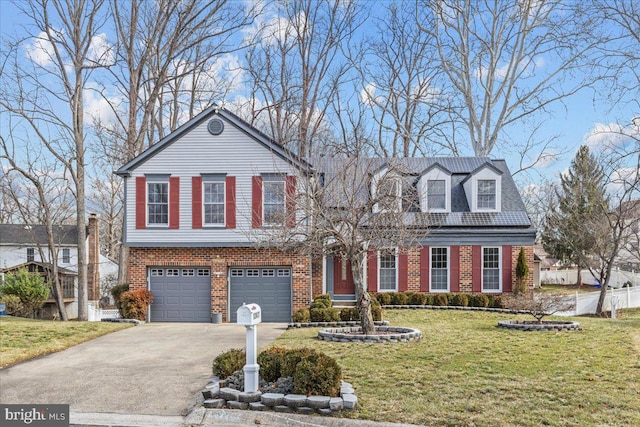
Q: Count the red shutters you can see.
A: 12